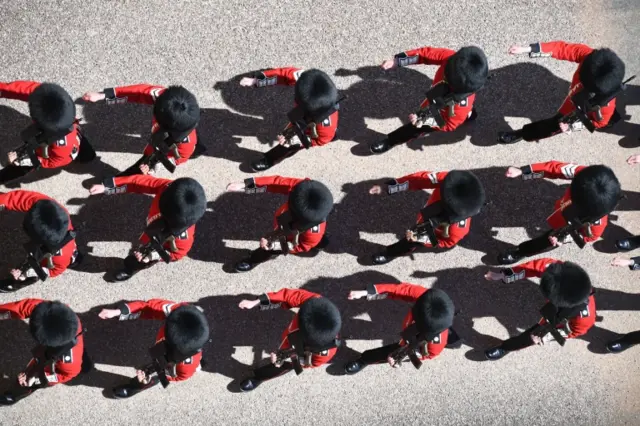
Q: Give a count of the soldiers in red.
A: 15